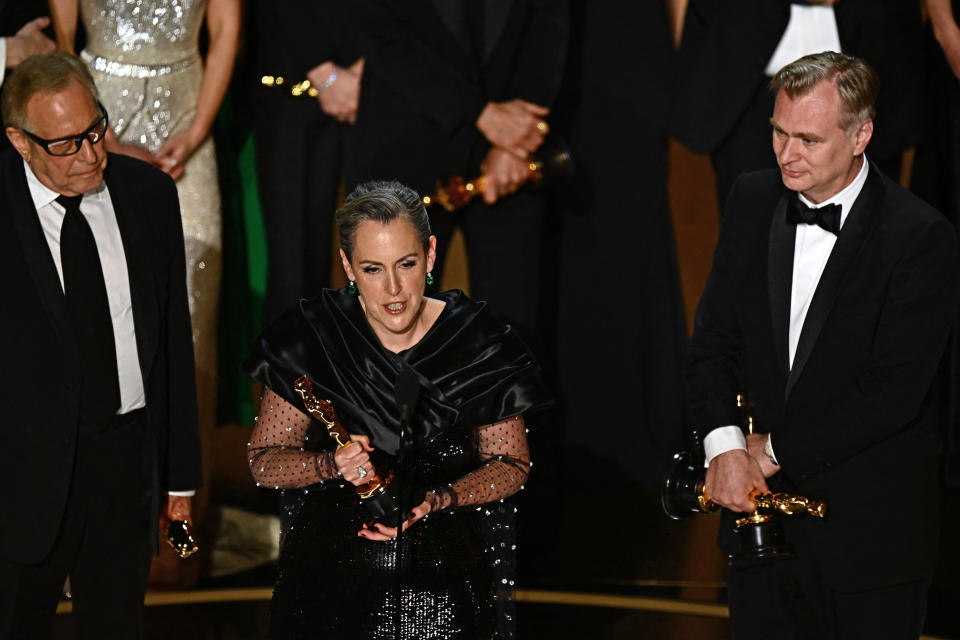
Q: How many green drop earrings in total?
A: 2